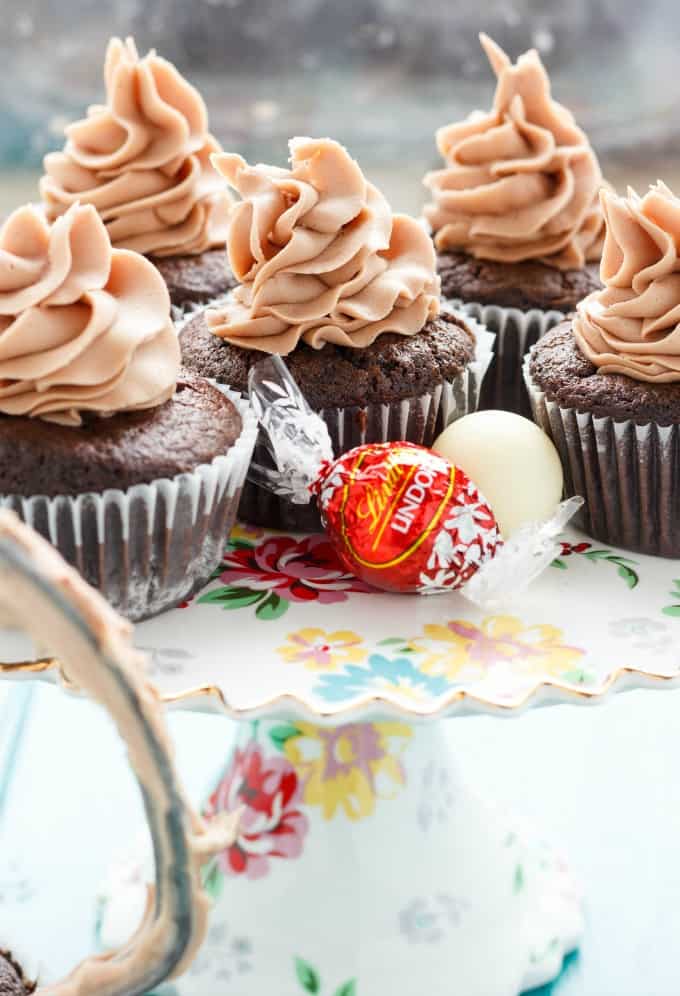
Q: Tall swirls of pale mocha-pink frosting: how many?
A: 5